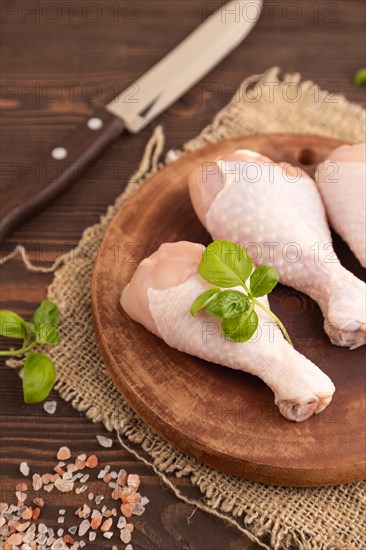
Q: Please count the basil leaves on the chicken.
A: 5